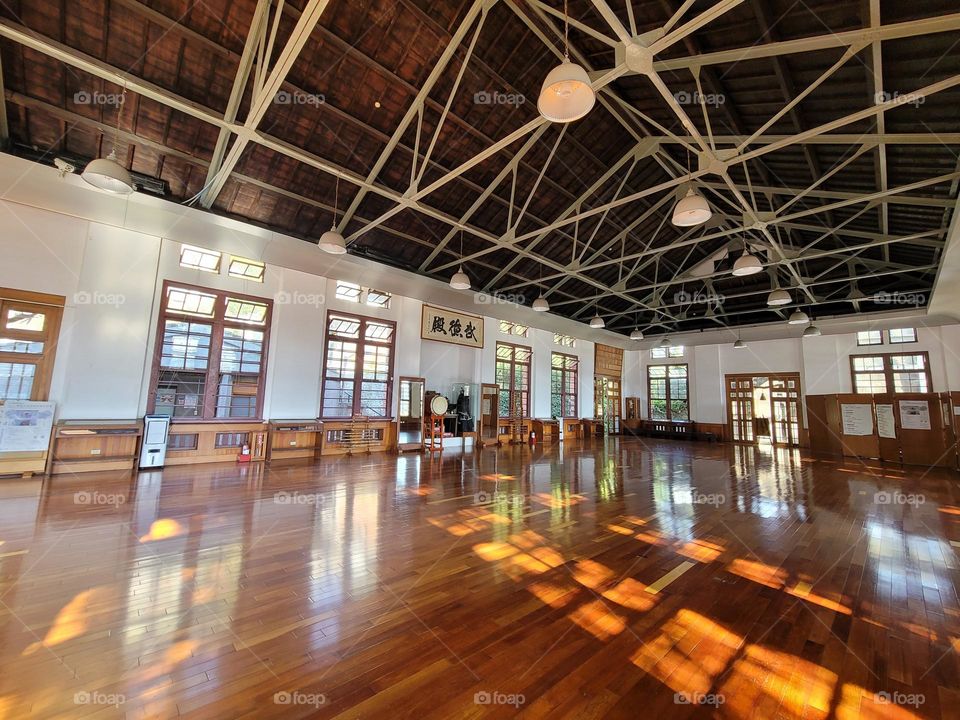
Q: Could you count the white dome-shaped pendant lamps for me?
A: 14